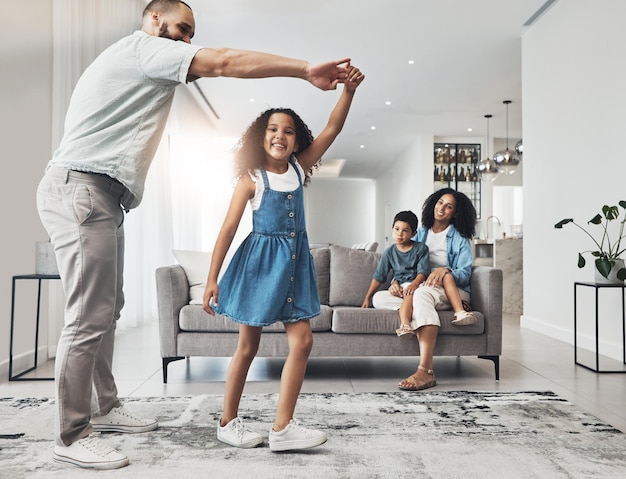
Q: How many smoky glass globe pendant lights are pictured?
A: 3